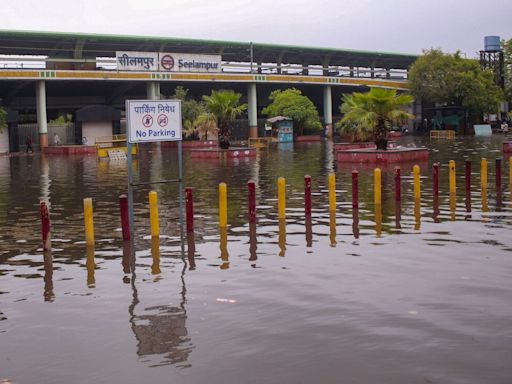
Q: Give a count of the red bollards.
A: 10